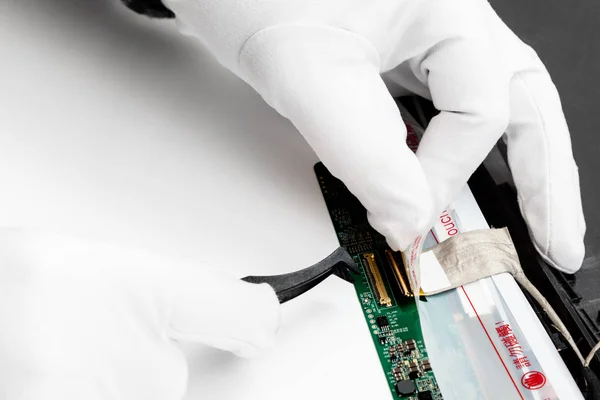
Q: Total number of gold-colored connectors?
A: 2